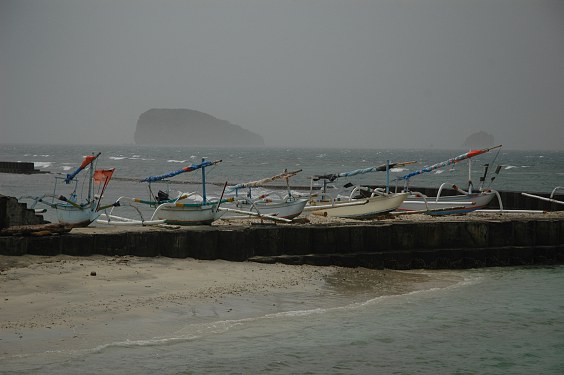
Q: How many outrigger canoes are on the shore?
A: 5